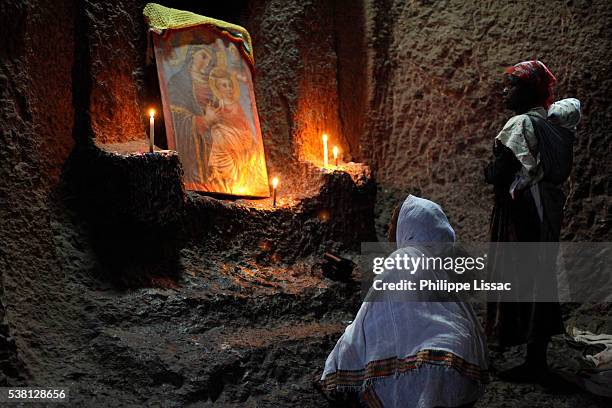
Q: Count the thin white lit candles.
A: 4